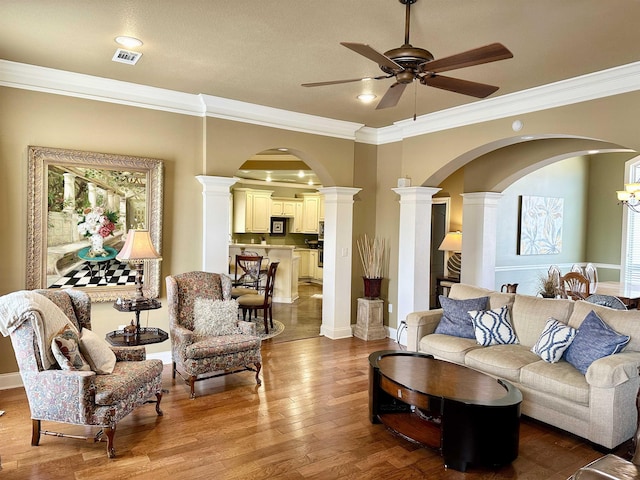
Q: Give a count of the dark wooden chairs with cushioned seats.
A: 2